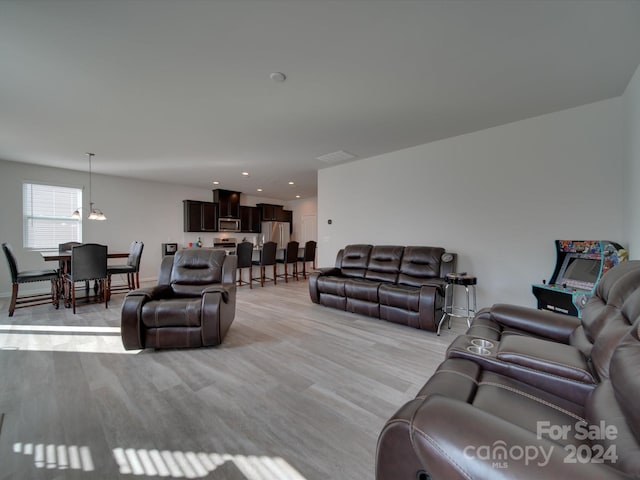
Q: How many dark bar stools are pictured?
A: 4